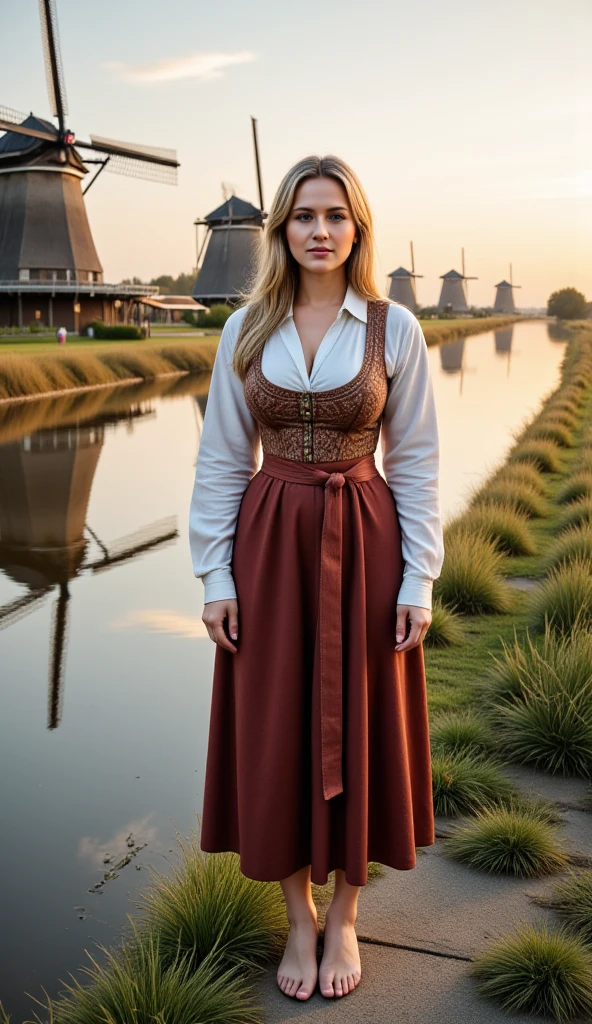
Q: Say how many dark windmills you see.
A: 5